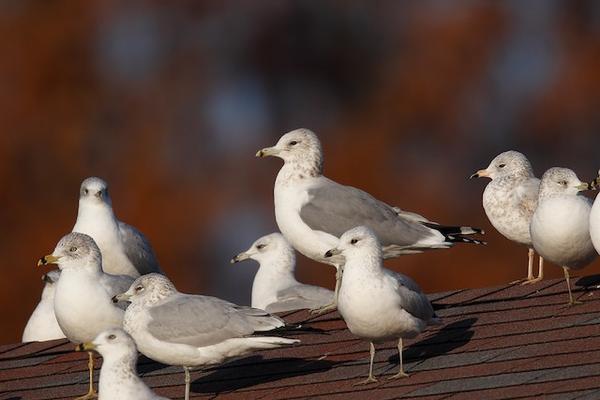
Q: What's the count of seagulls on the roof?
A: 11